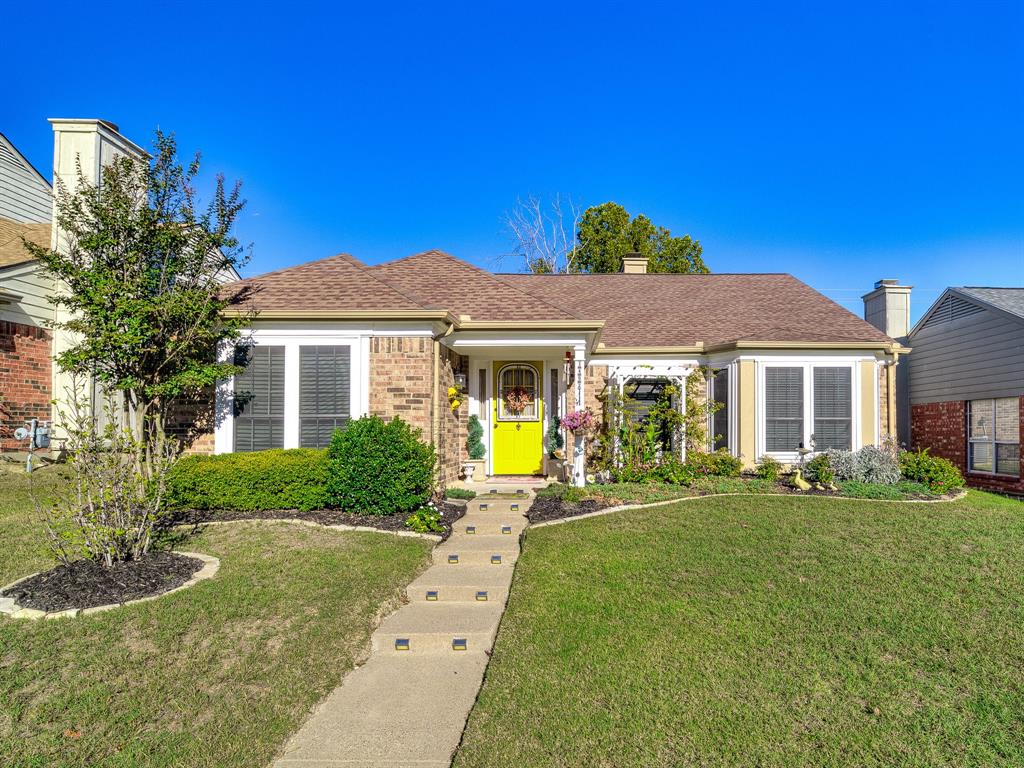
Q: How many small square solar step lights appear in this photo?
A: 12